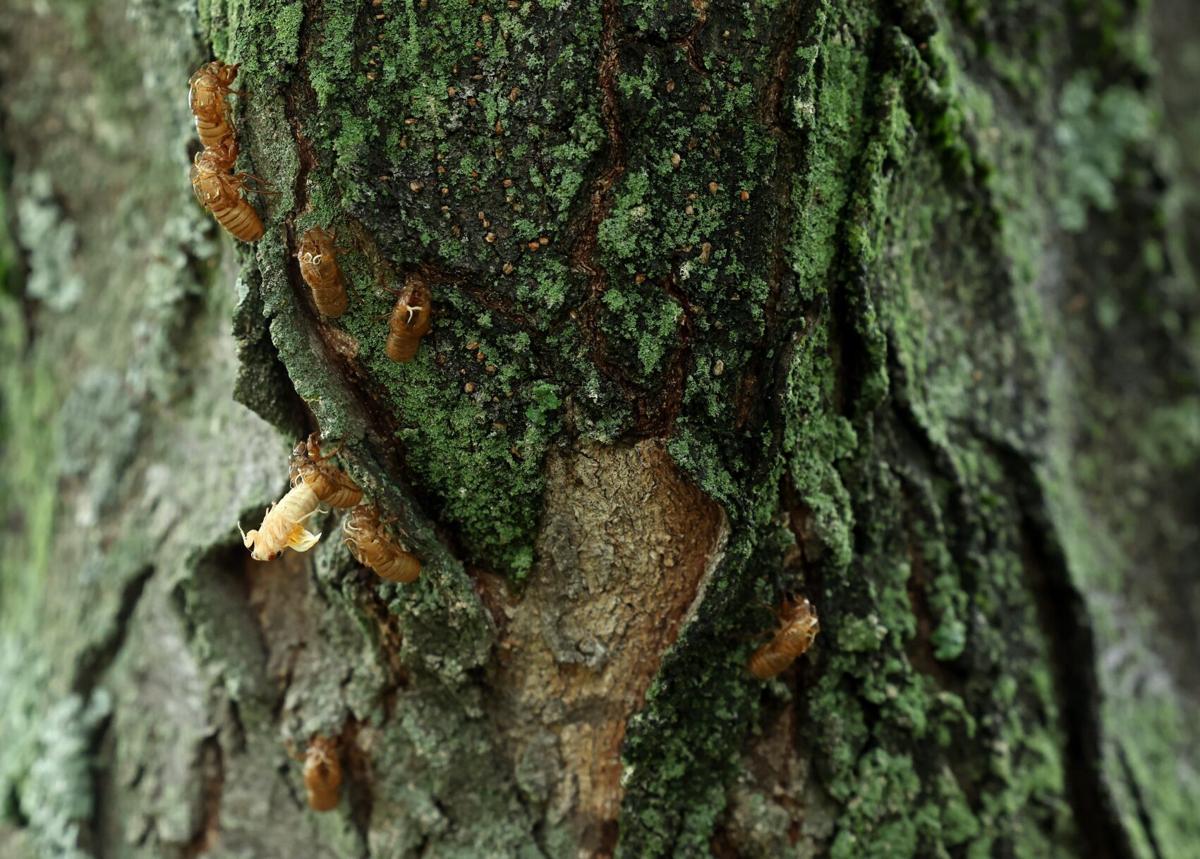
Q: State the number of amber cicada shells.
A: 8